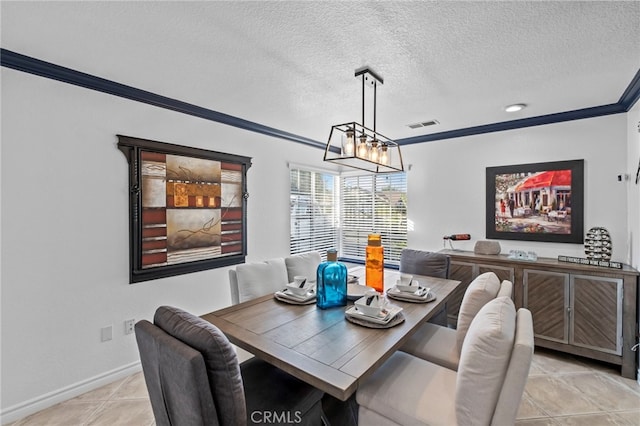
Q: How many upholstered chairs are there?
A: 6